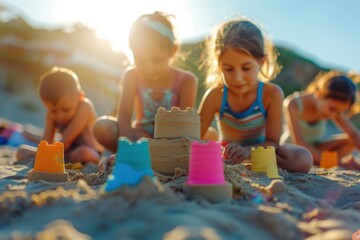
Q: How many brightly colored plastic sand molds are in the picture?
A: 5